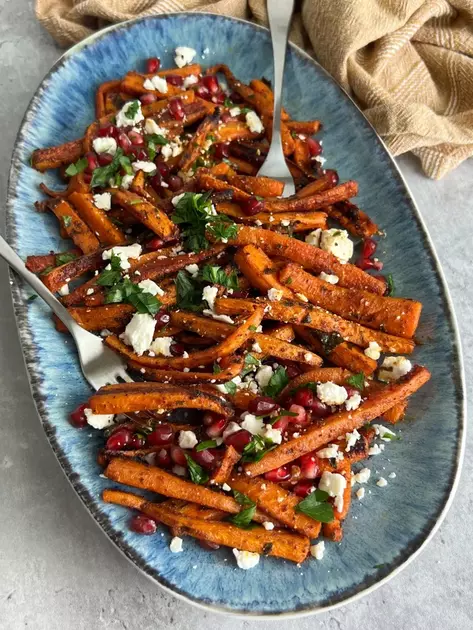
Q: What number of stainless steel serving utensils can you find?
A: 2